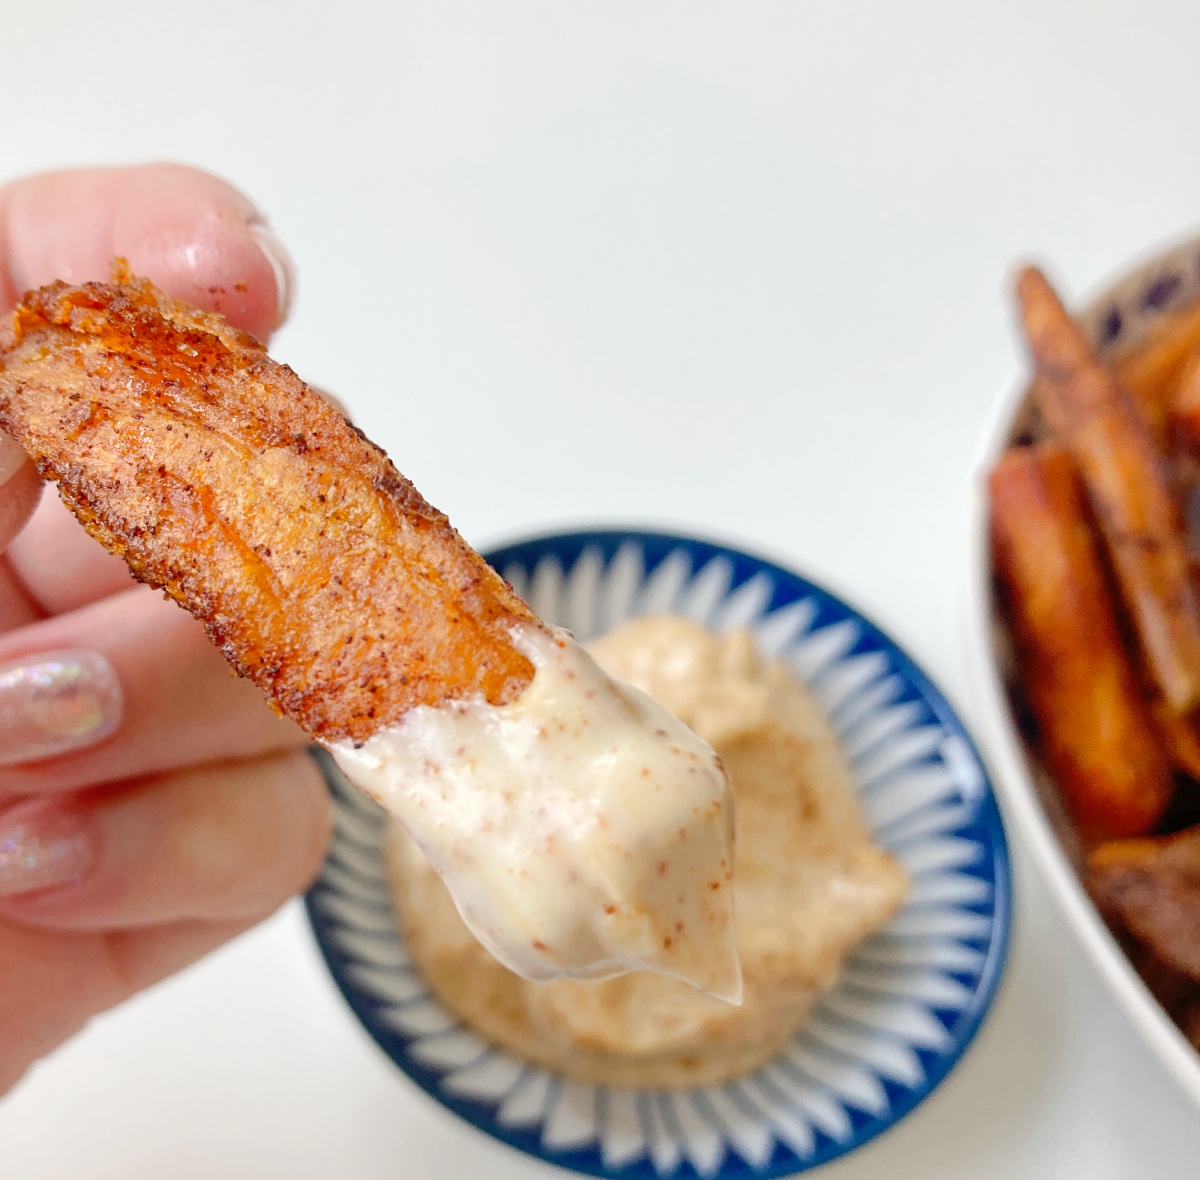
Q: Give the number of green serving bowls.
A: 0